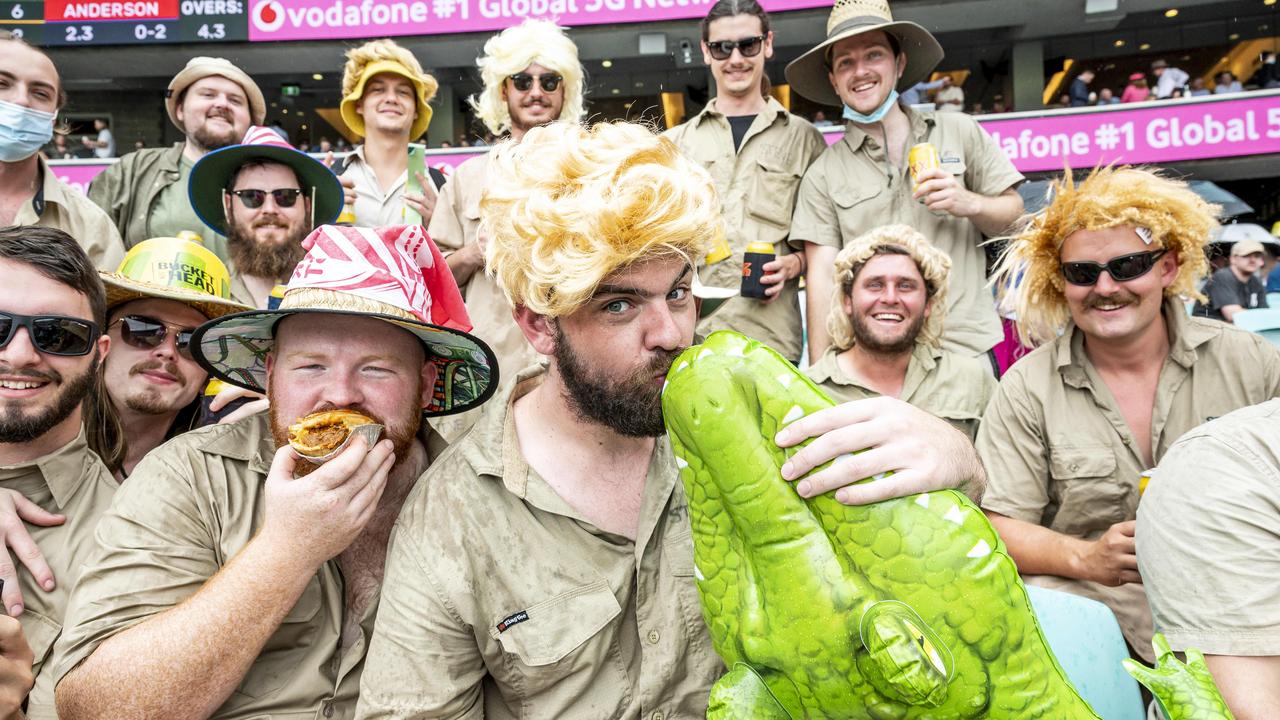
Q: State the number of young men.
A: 13